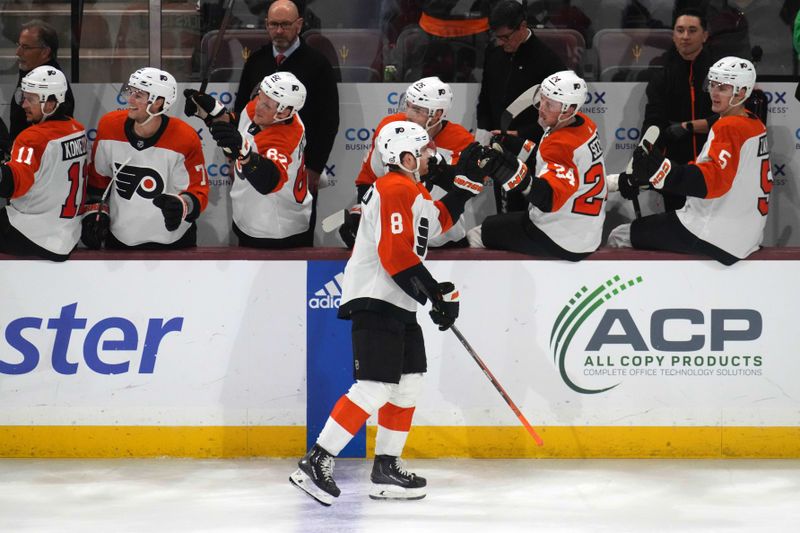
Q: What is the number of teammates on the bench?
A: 6